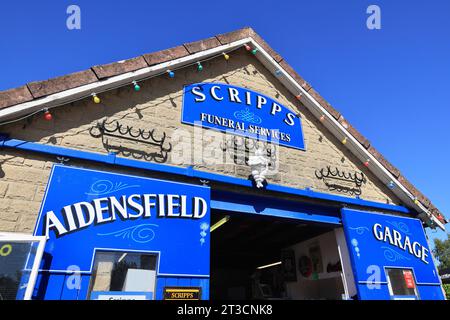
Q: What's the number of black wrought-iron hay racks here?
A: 3